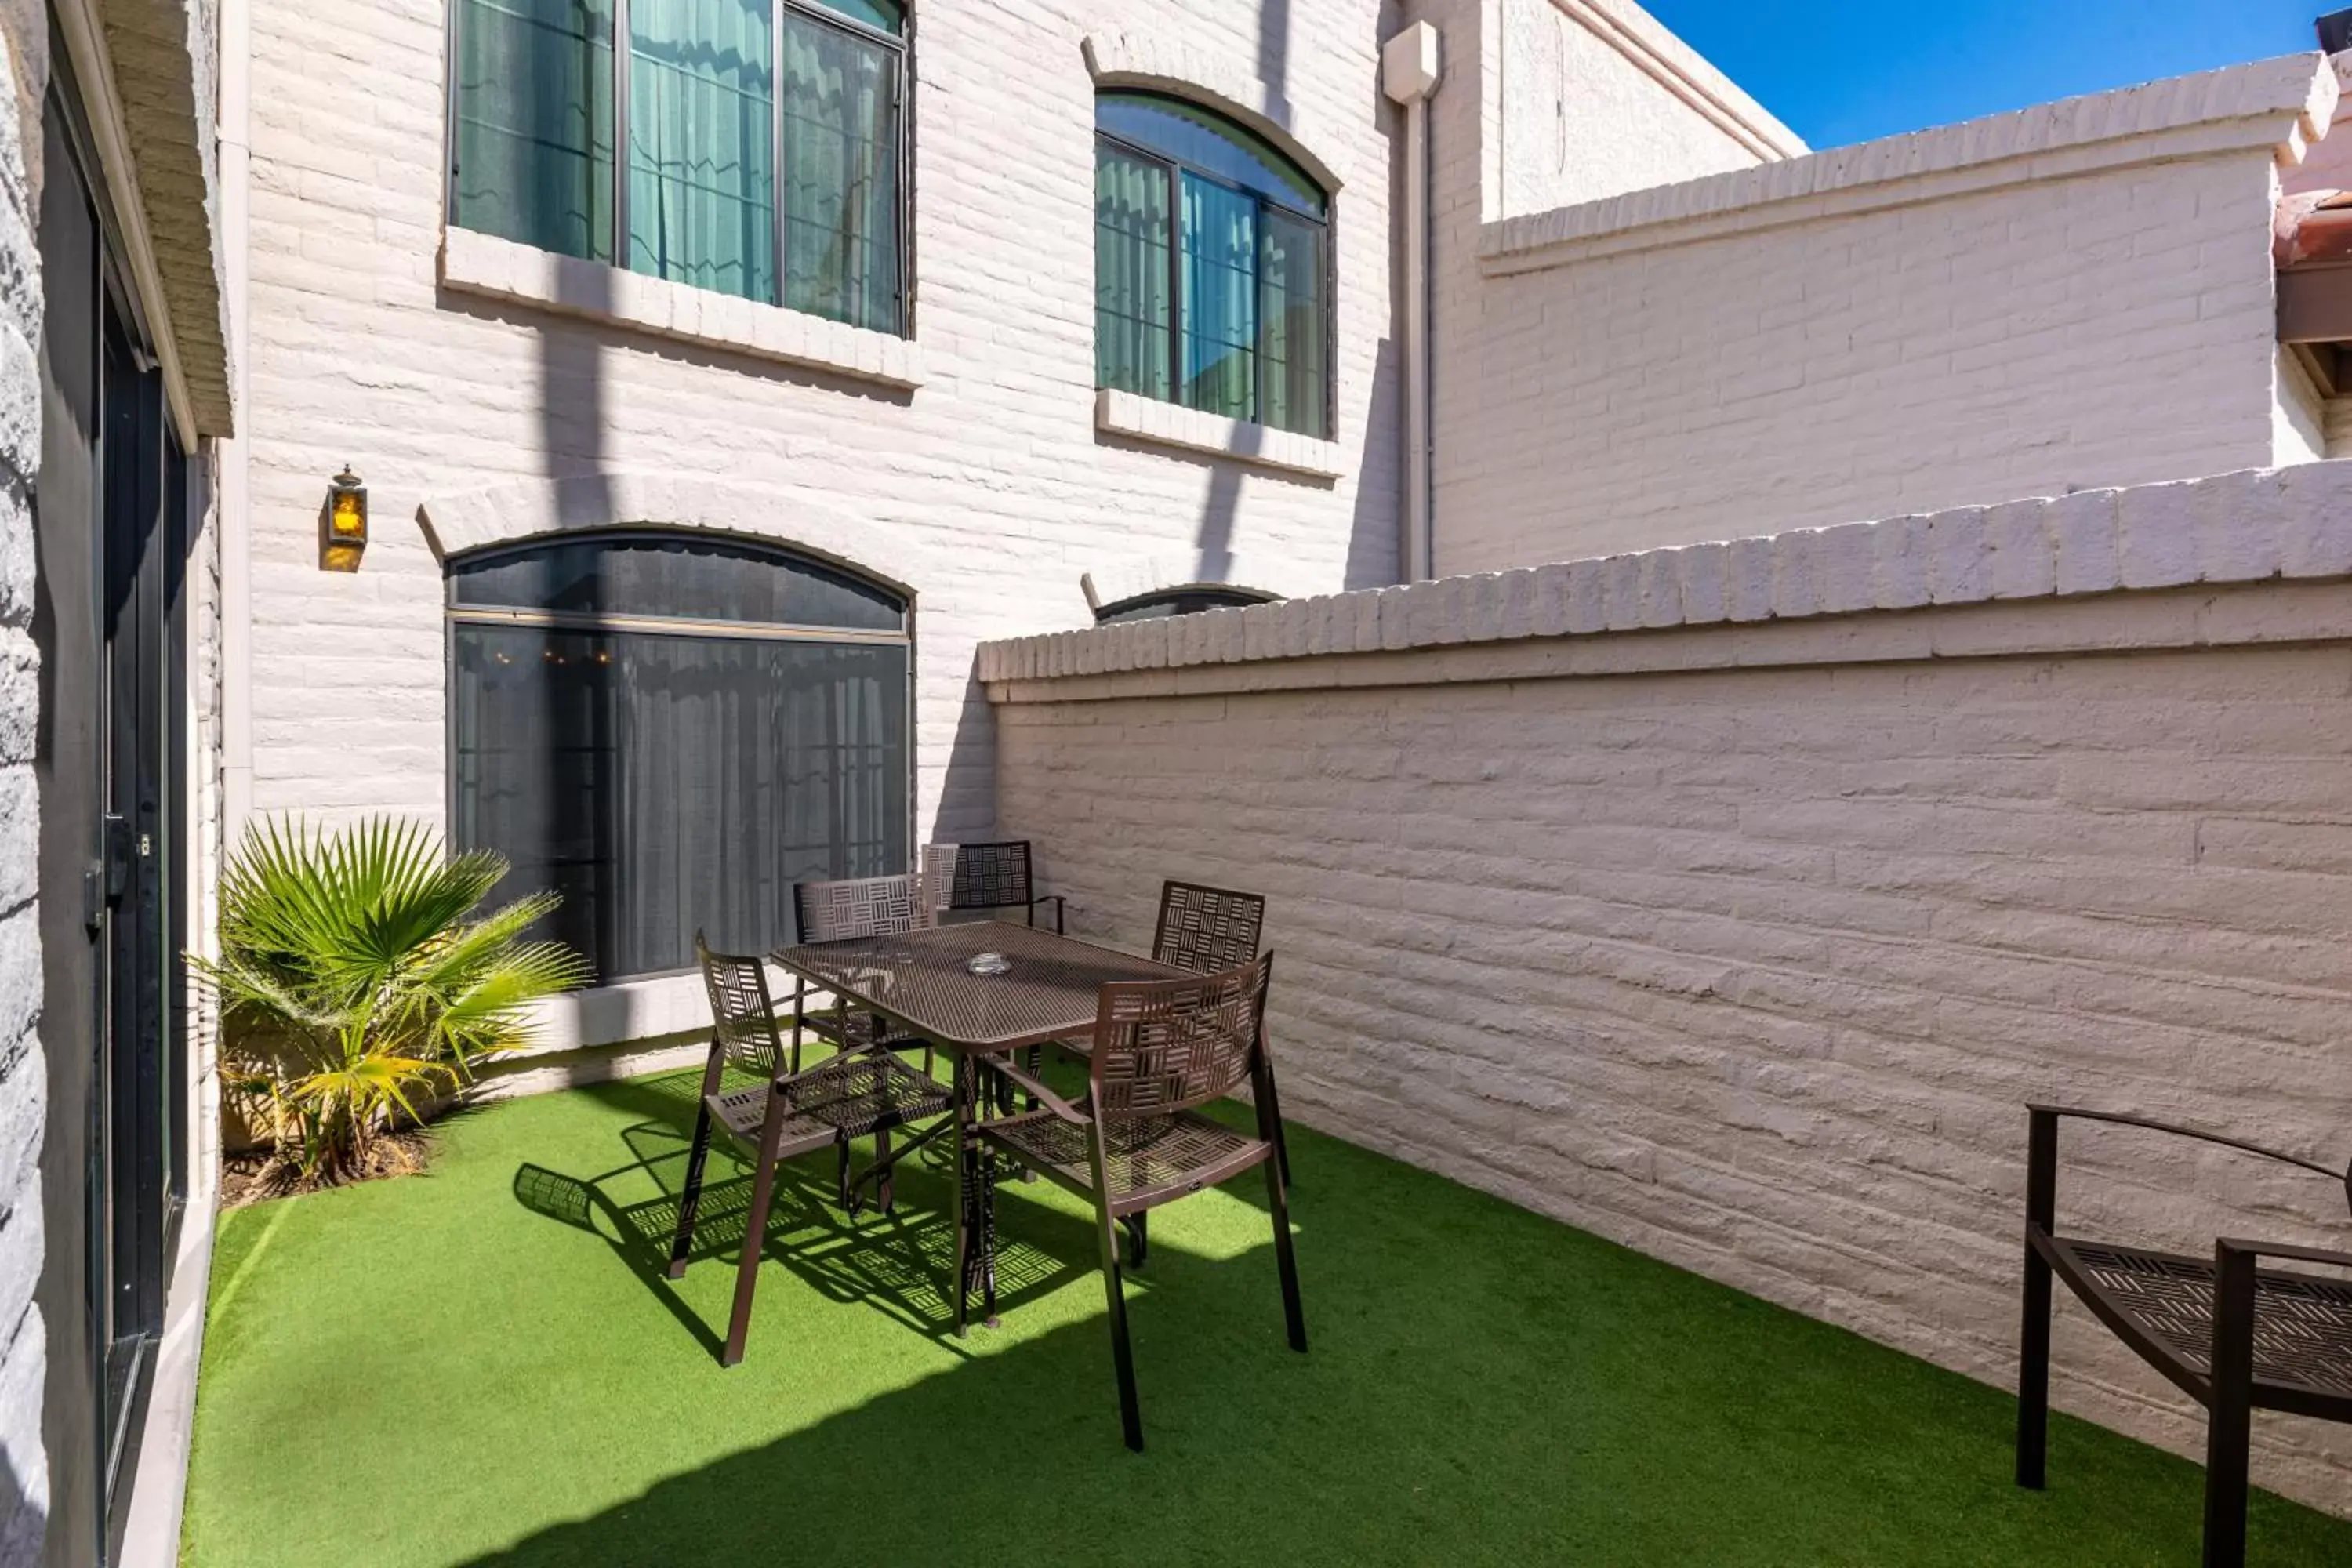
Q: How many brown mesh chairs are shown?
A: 6